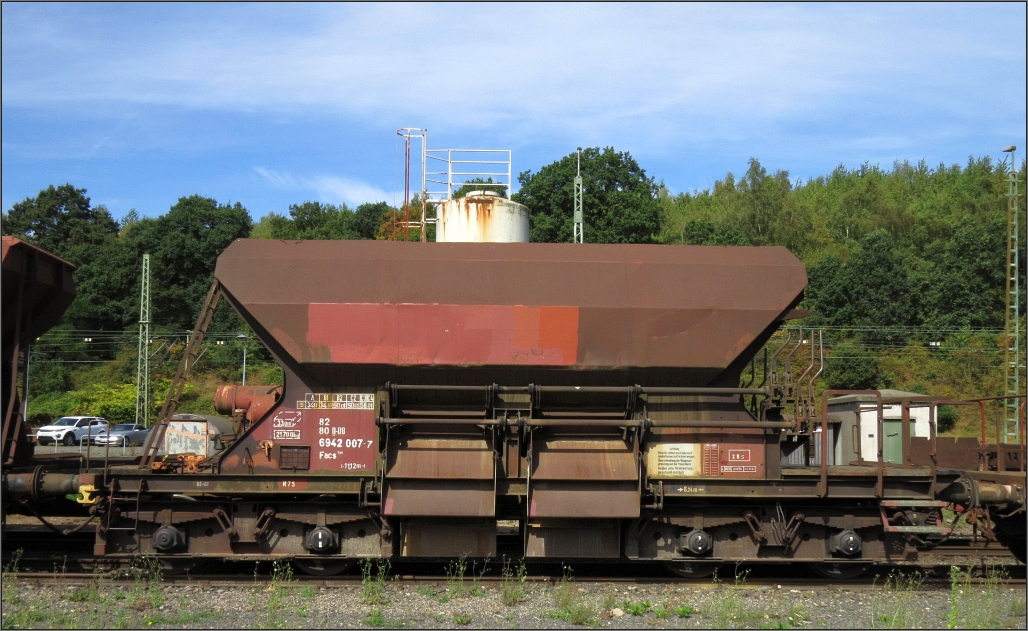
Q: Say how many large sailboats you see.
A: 0